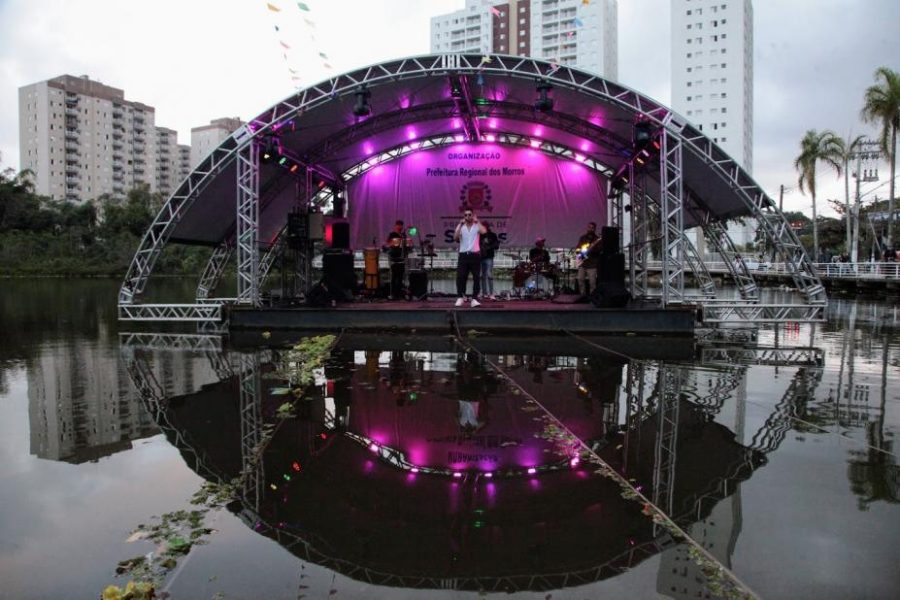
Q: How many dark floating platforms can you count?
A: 1